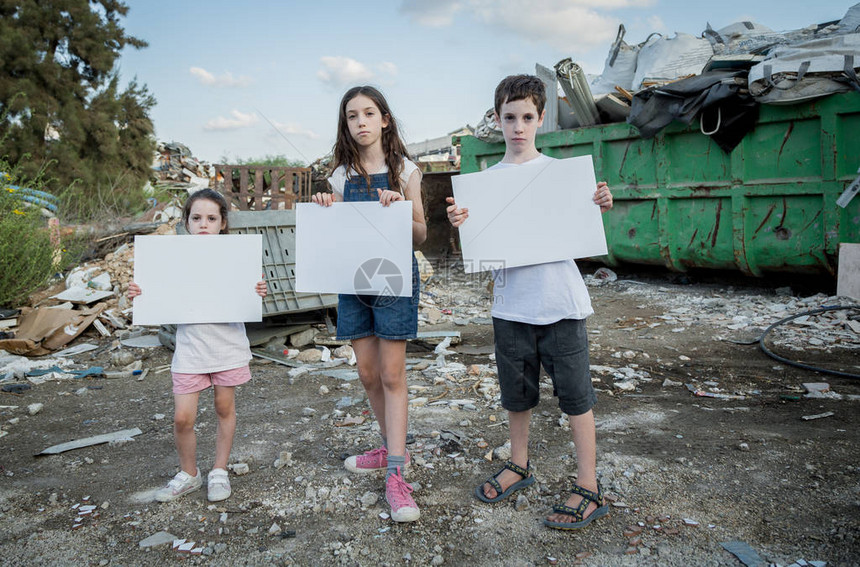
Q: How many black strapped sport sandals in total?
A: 2